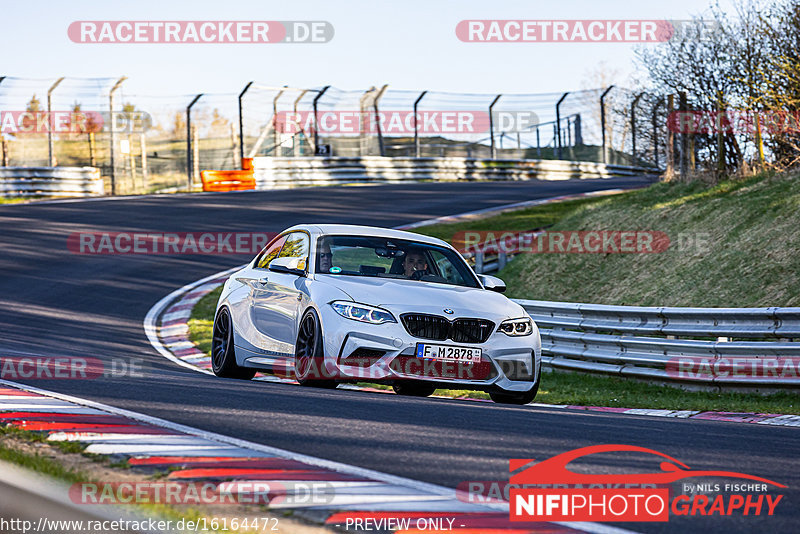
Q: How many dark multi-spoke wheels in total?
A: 2